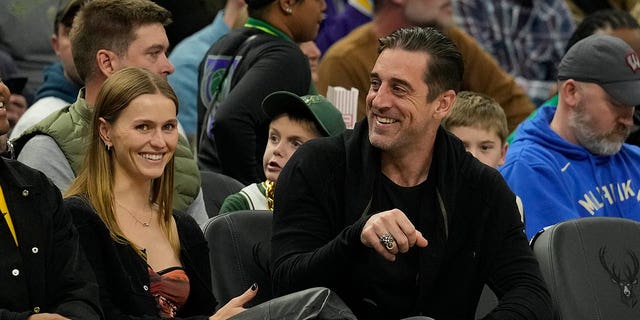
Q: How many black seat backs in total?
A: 3